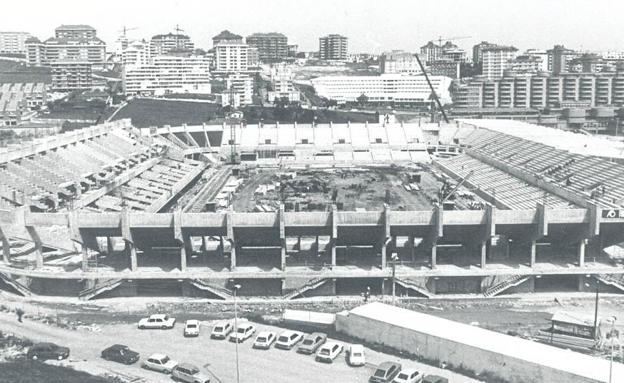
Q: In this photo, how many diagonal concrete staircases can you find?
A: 7